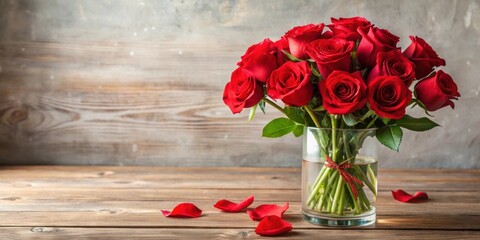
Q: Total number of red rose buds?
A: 12